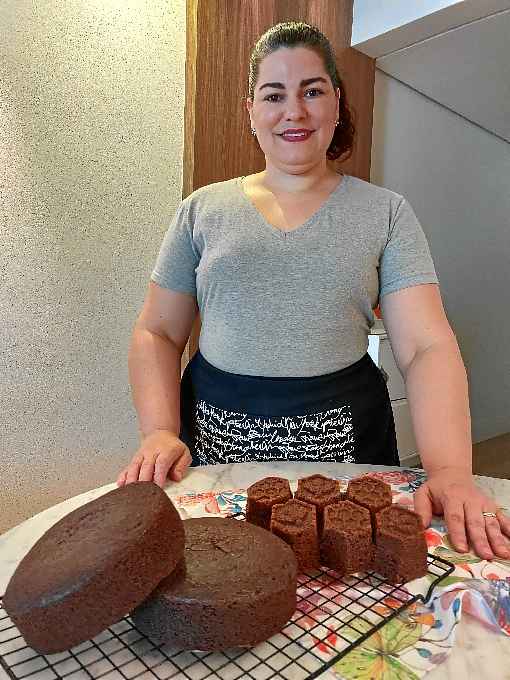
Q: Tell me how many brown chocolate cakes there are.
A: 8